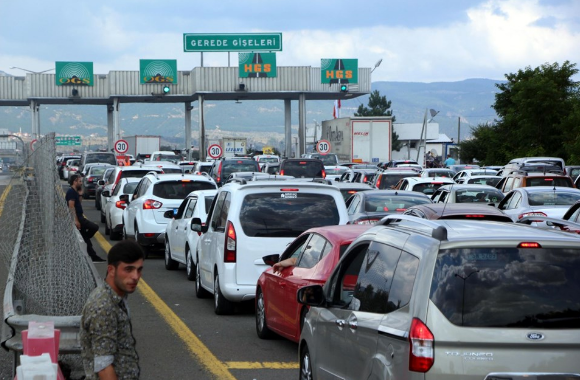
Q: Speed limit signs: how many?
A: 3